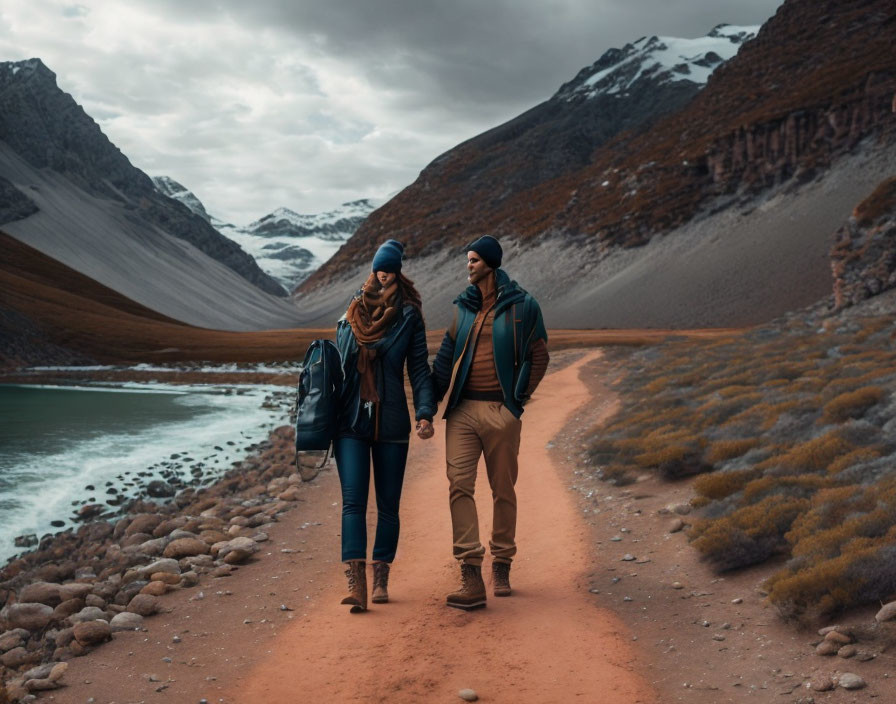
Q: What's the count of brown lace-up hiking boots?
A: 4